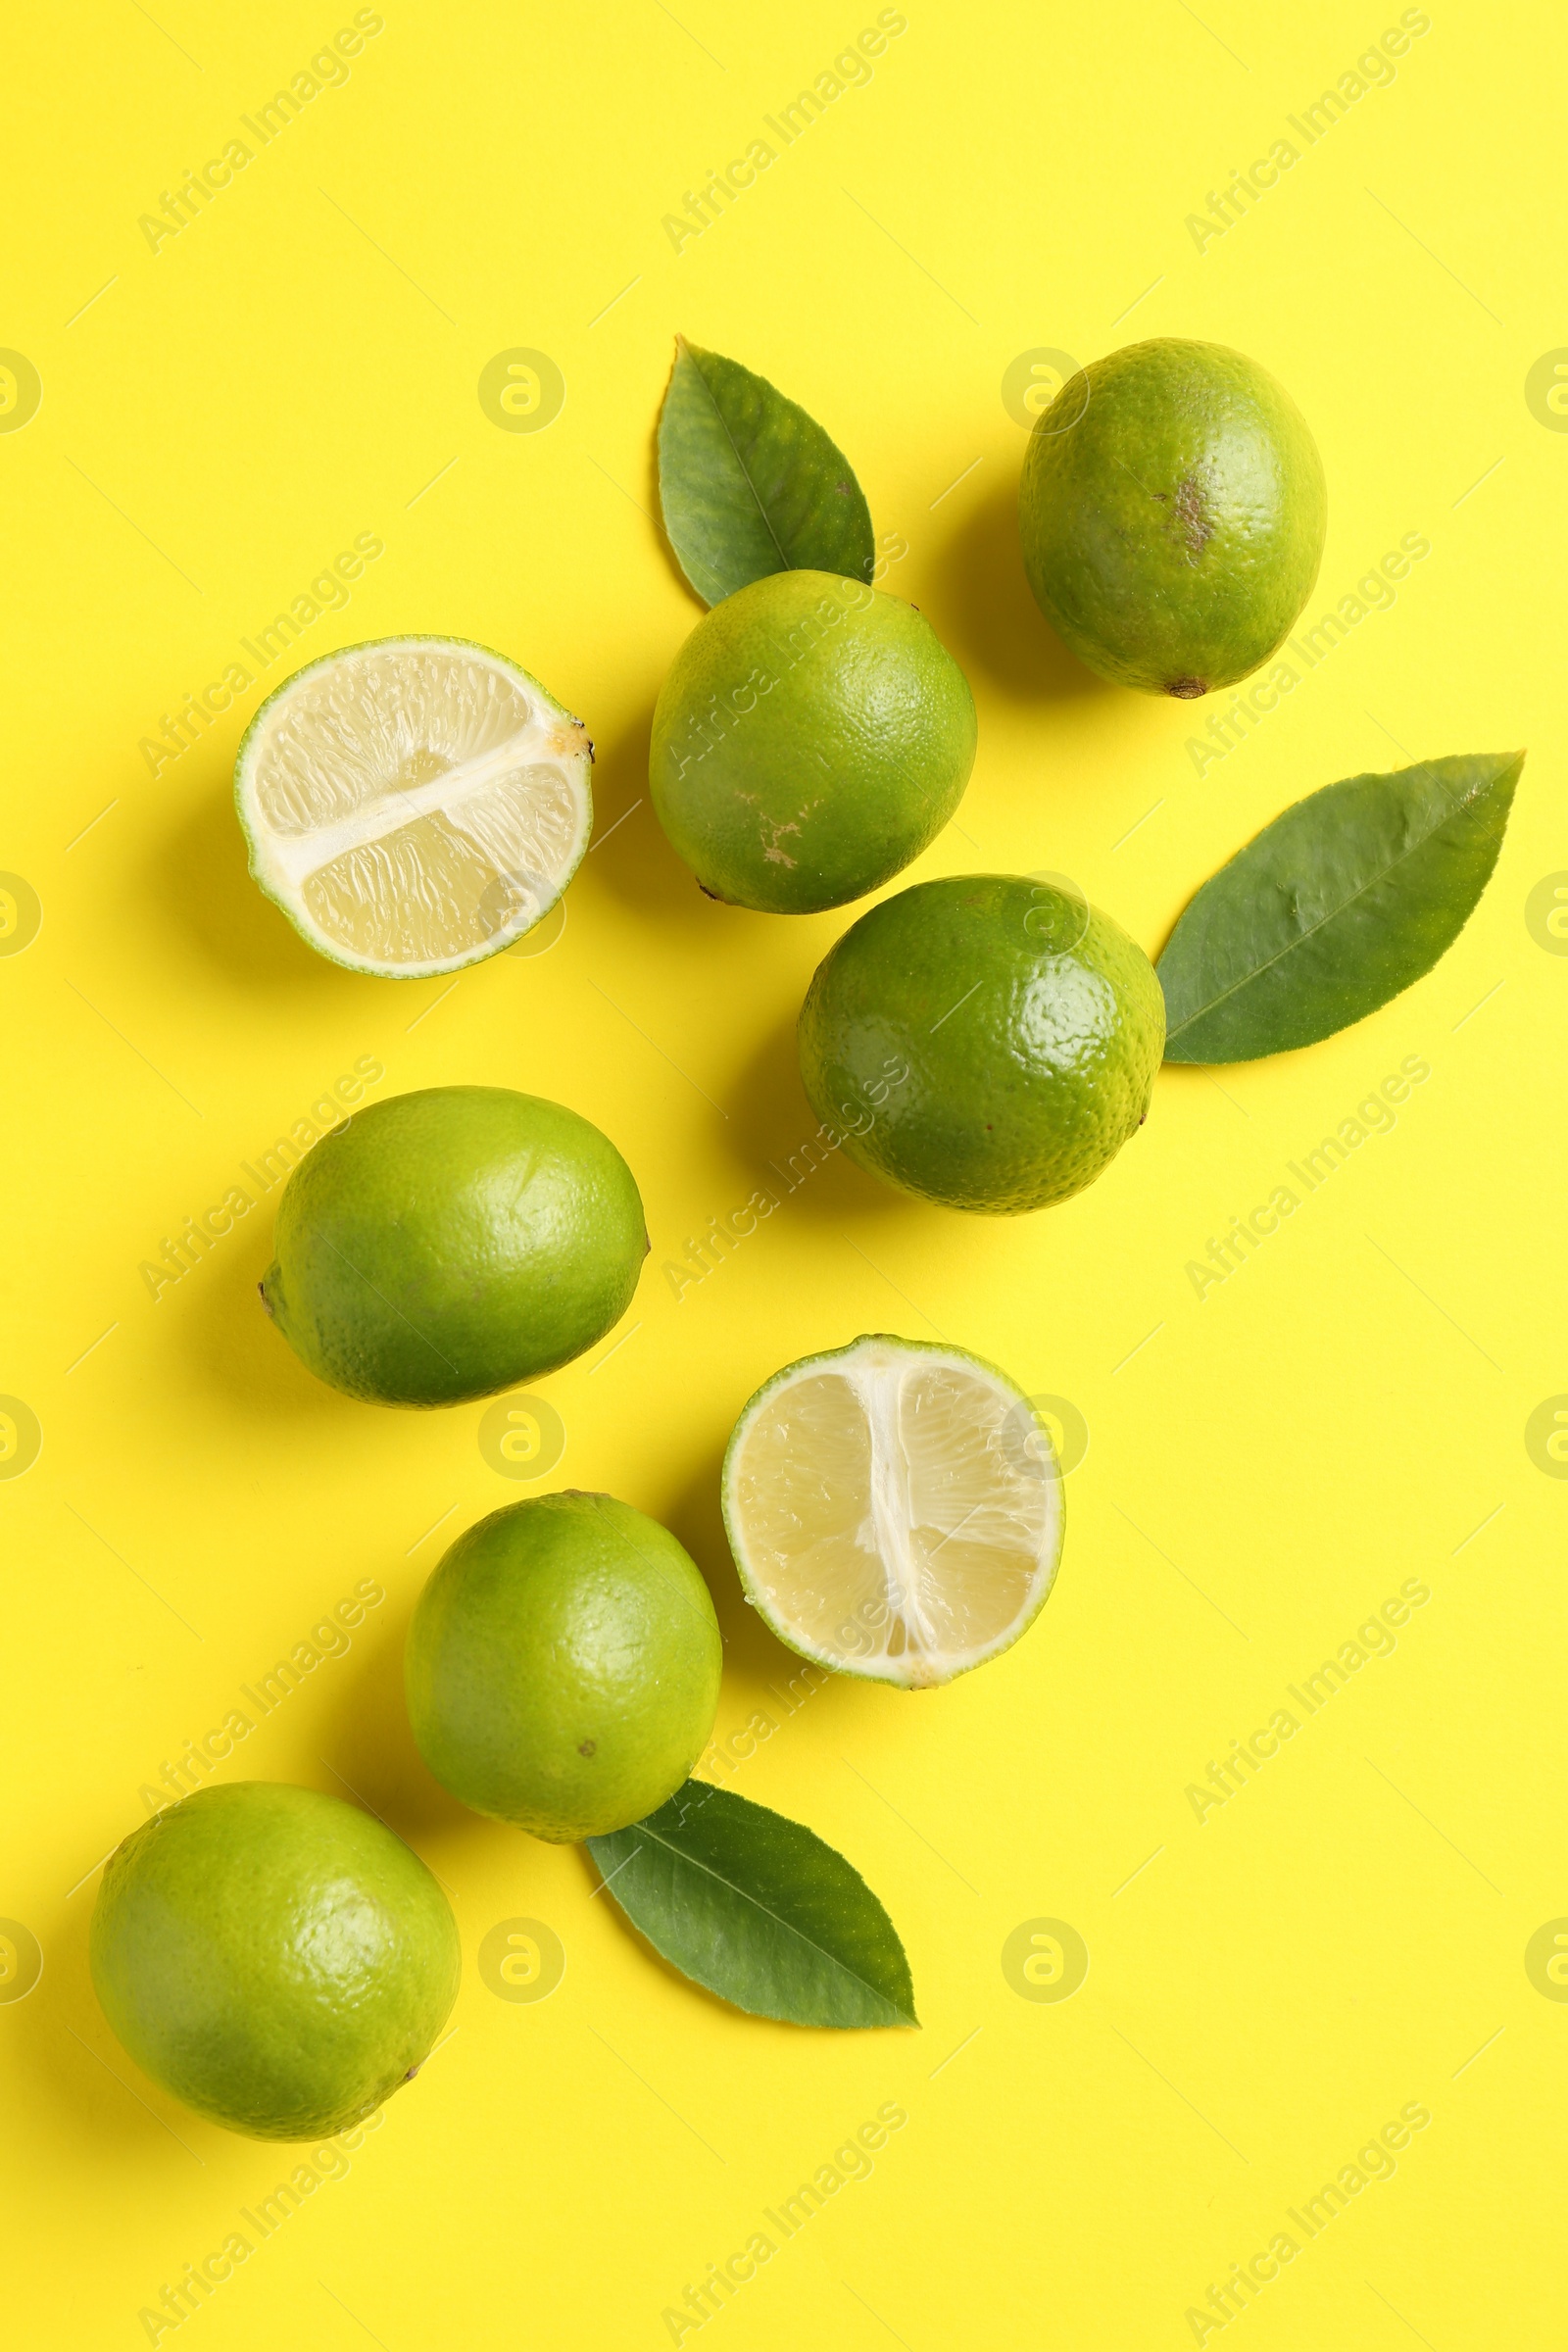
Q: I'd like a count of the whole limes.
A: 6